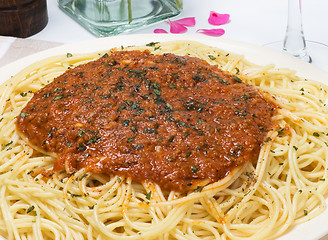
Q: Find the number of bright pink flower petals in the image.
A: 5